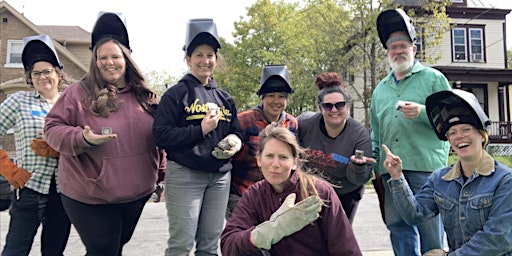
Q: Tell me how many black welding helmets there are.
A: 6